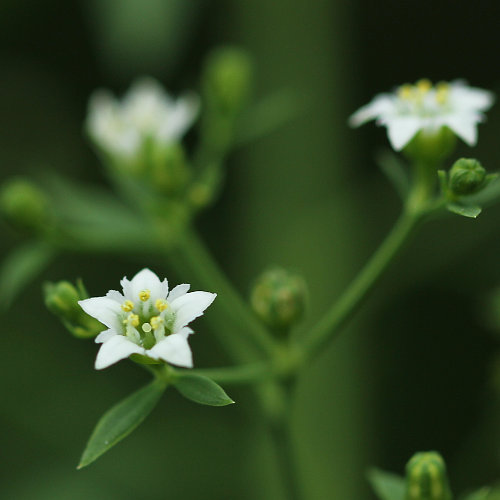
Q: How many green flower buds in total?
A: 6